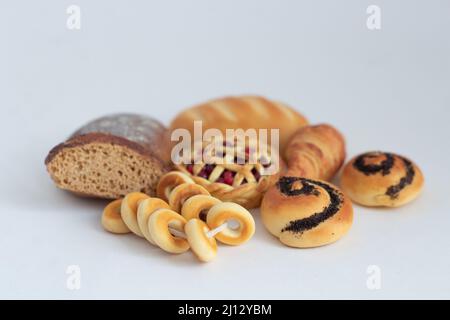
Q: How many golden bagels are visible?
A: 9